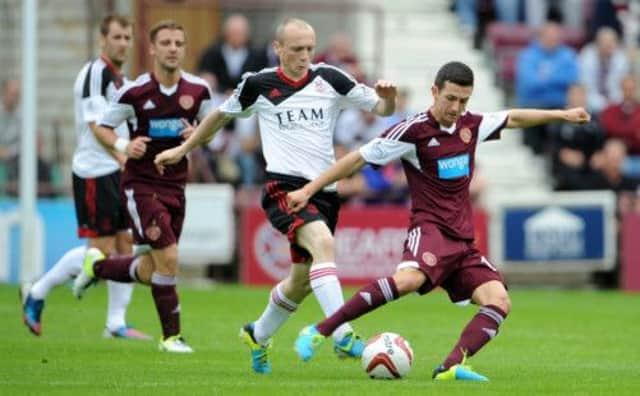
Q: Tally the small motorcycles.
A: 0